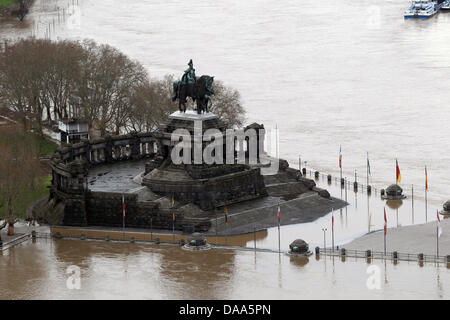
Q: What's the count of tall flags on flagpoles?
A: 11